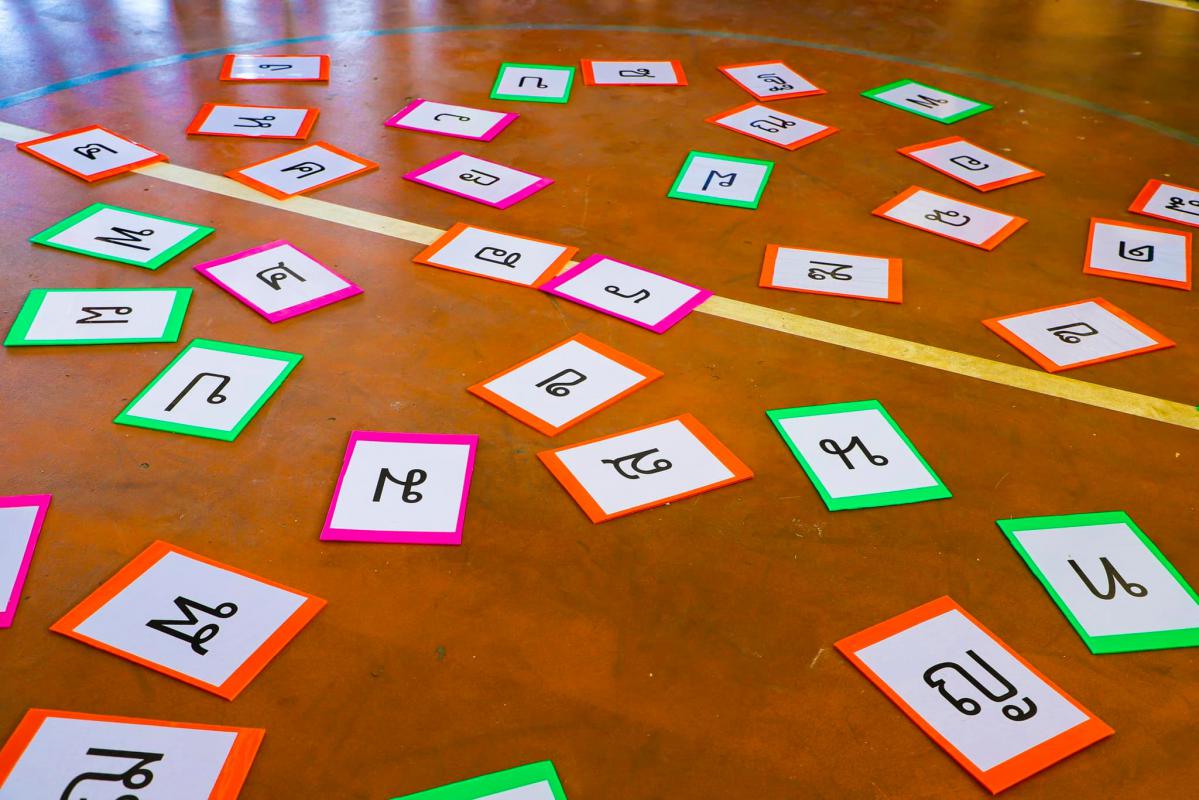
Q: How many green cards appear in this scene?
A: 9